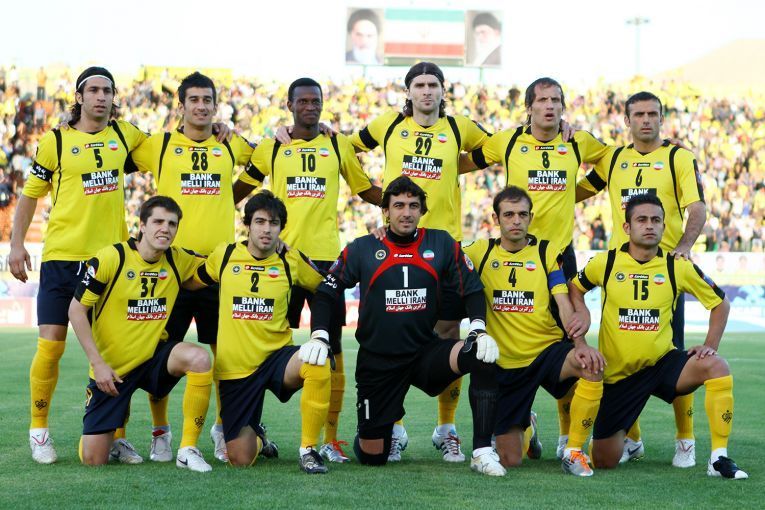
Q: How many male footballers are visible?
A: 11